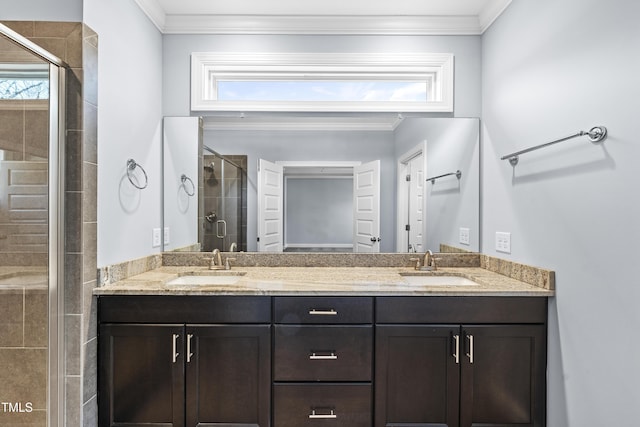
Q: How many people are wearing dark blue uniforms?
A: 0